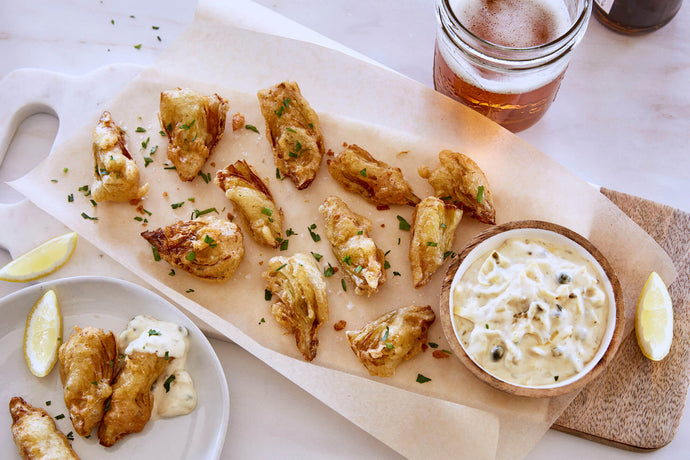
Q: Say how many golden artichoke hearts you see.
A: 14